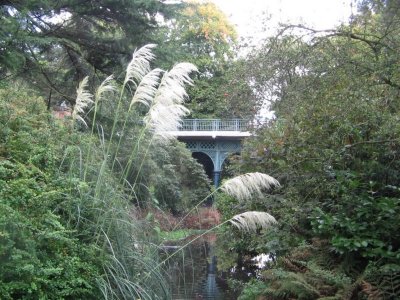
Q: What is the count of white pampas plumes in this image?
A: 8